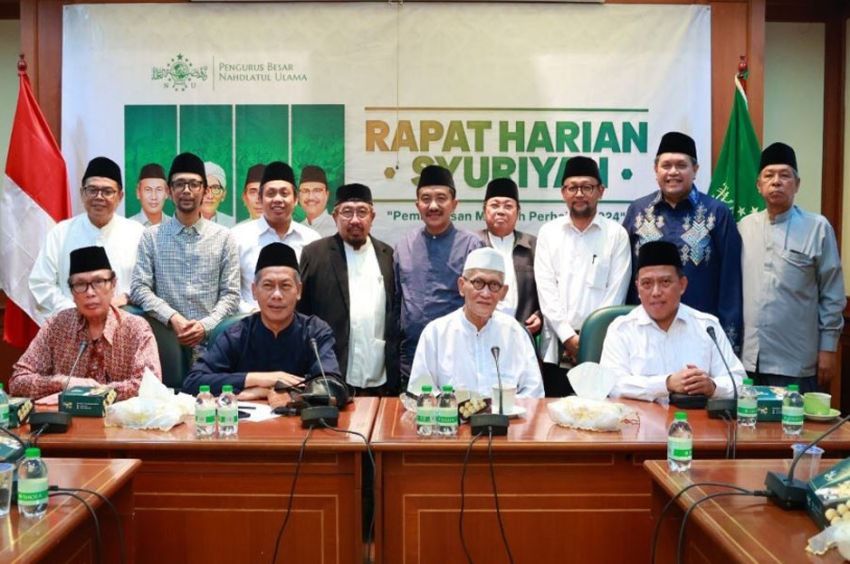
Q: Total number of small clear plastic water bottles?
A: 9